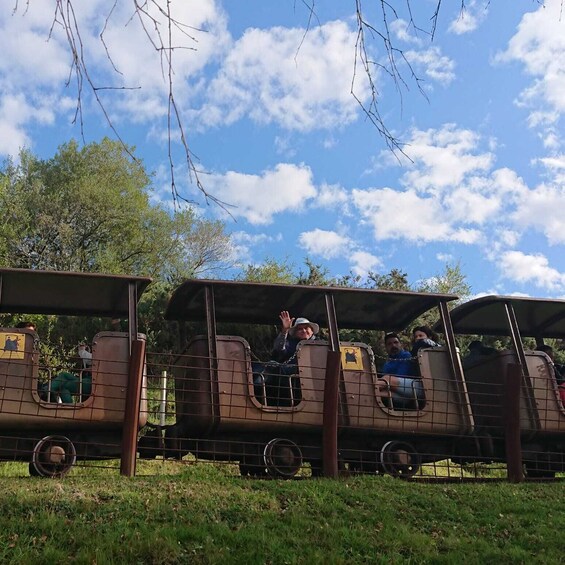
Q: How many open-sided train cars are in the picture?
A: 3